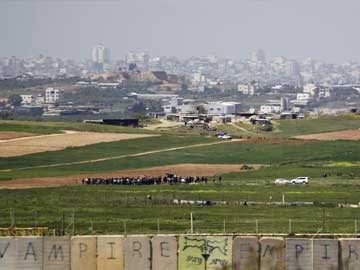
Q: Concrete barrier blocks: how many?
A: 14